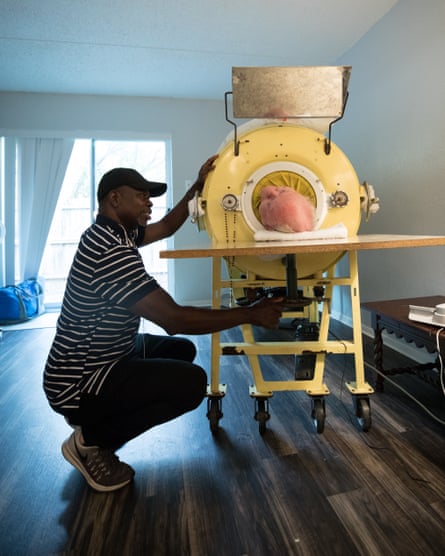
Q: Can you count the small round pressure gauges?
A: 2